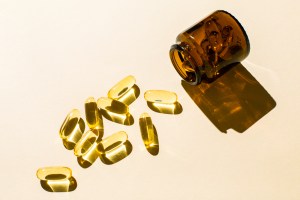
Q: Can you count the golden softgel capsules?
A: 9